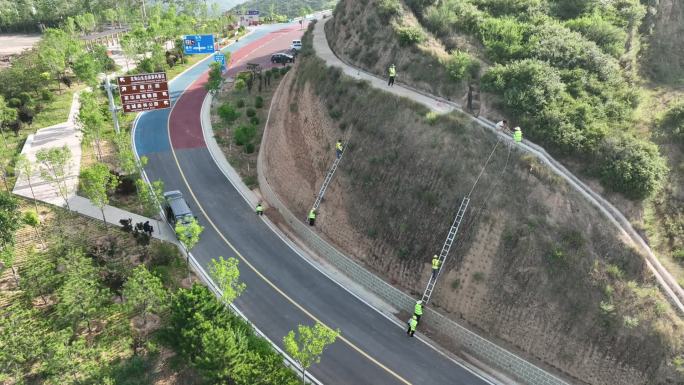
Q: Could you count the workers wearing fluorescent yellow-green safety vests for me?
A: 8